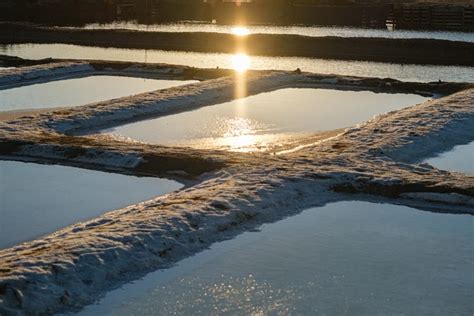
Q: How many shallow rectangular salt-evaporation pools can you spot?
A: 5